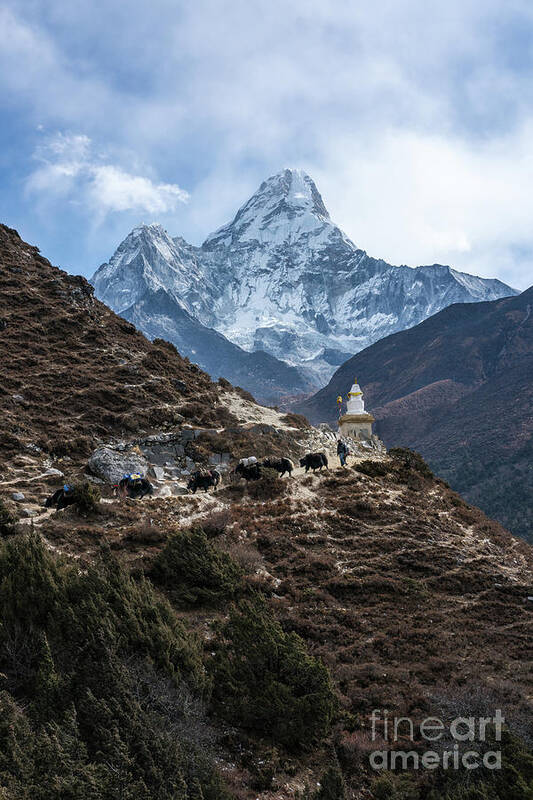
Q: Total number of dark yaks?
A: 6